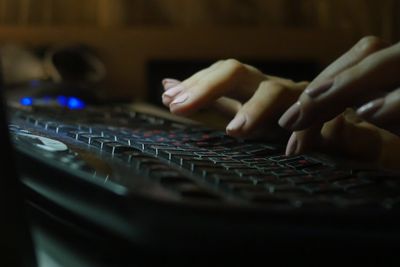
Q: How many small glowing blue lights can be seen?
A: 3